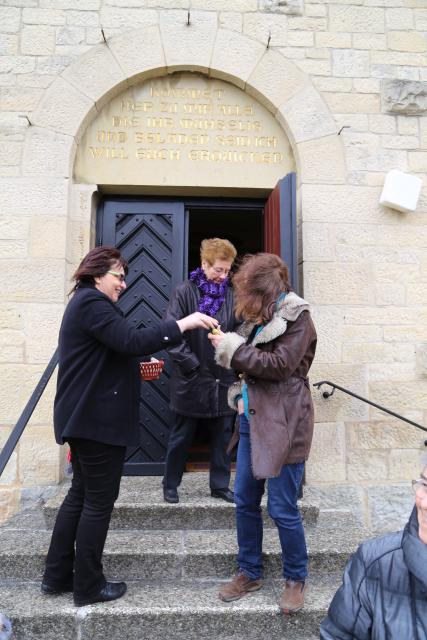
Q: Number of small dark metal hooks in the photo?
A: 5